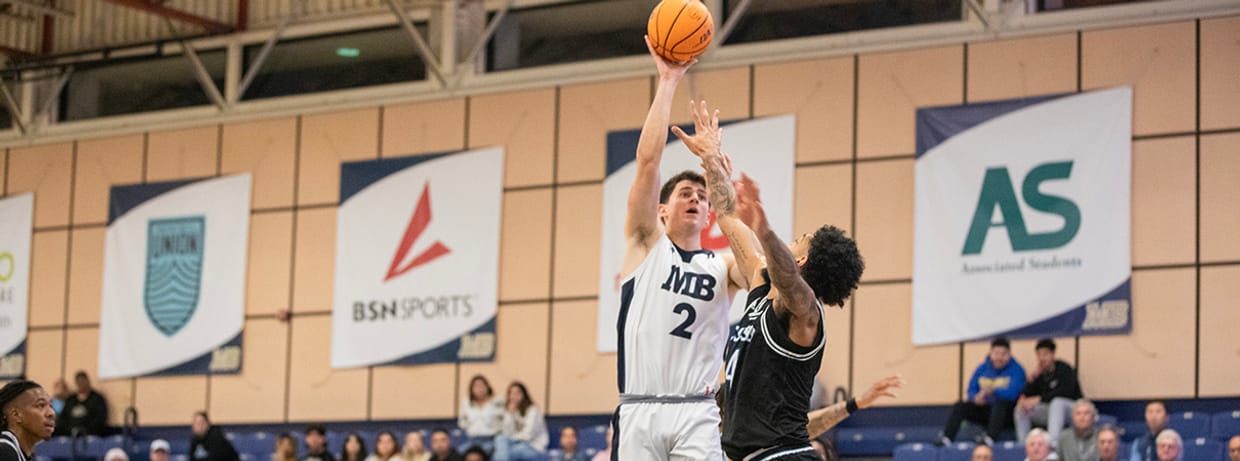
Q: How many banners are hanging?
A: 5